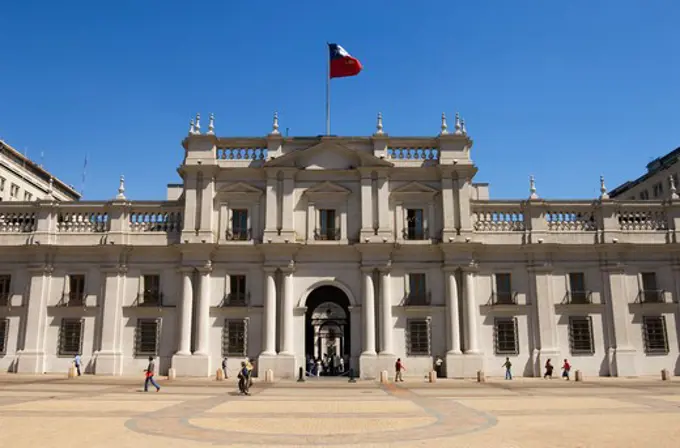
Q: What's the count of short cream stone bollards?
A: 9